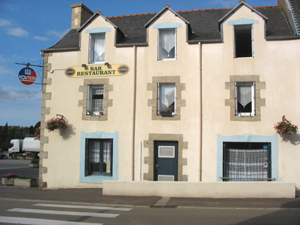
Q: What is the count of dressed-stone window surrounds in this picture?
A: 3